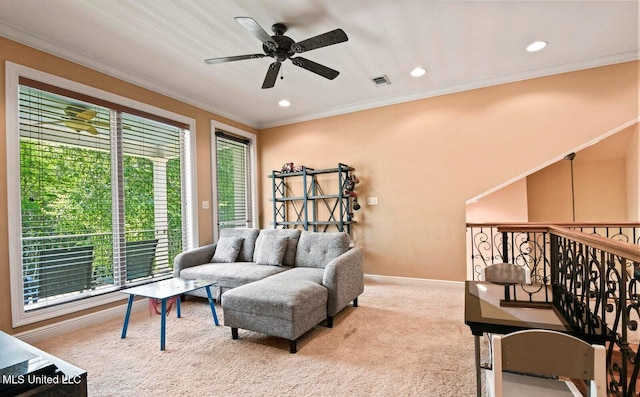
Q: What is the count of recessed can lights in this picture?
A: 3